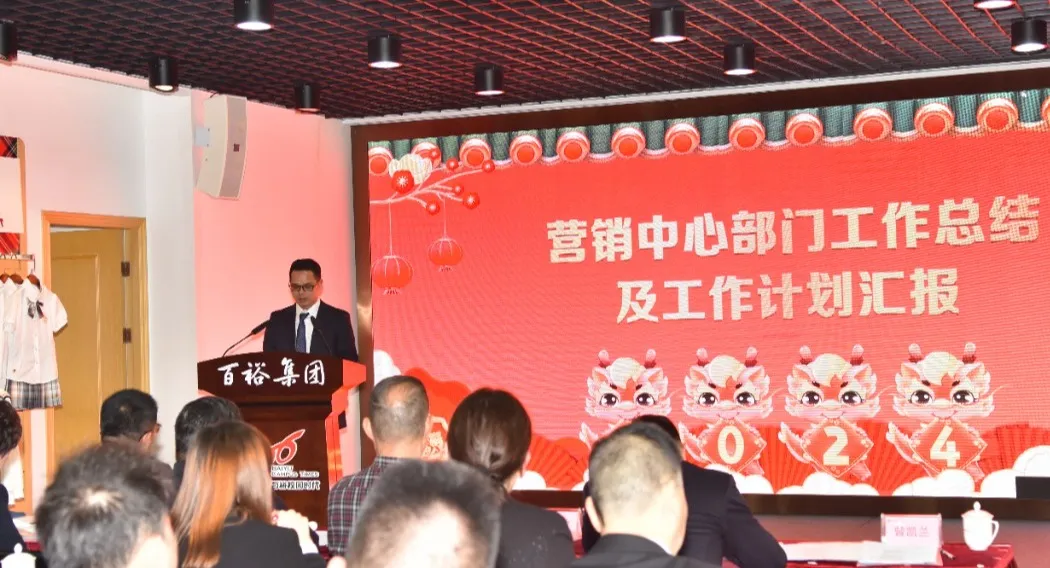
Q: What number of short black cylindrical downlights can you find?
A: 10